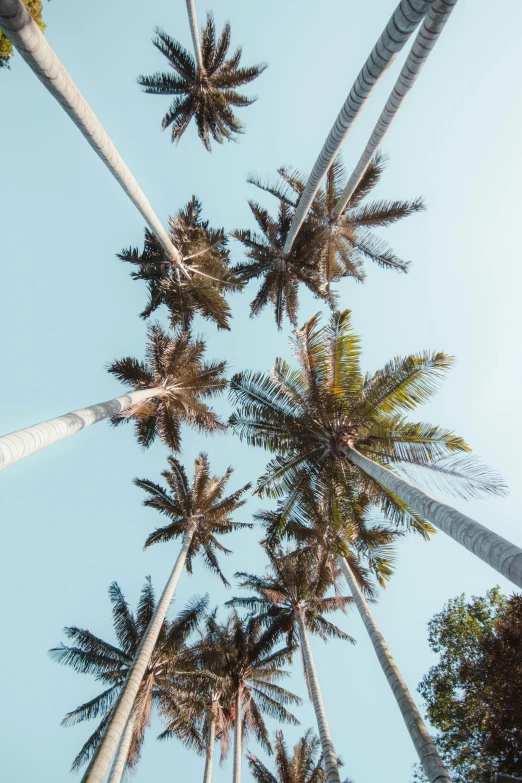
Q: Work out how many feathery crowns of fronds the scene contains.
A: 13